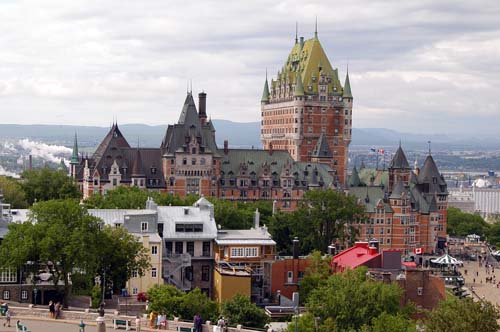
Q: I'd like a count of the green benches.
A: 3